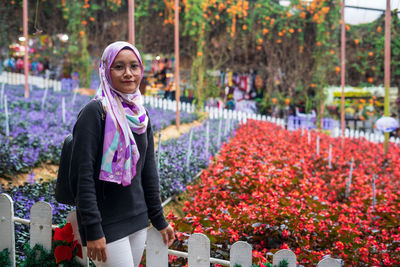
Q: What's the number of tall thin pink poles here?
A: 5